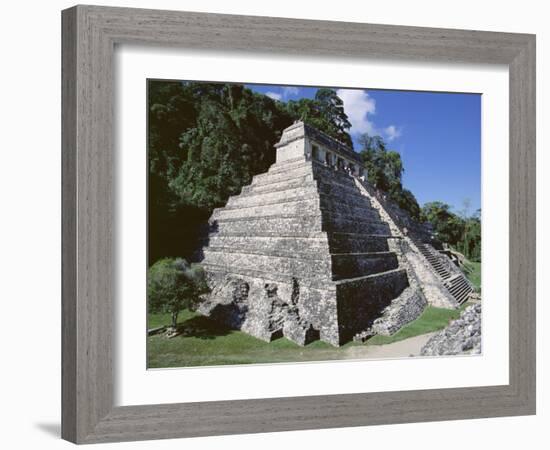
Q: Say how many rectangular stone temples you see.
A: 1